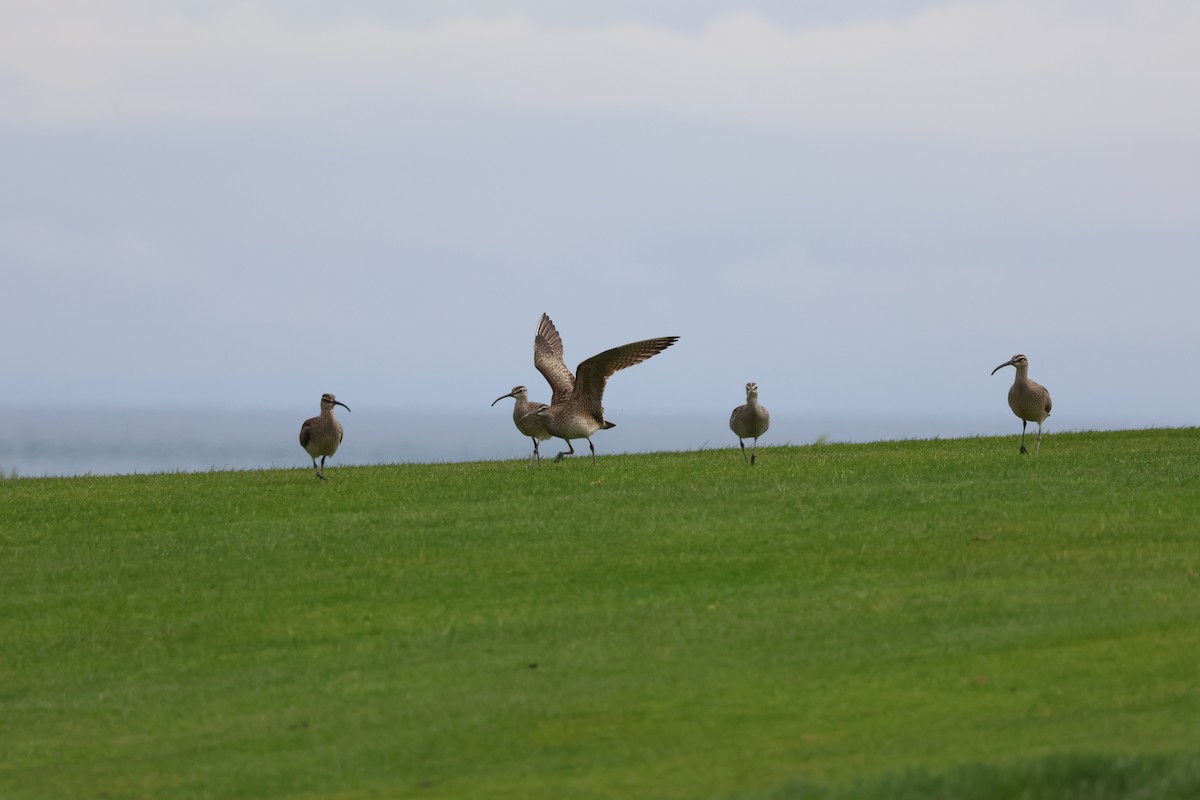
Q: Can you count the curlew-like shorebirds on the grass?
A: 5